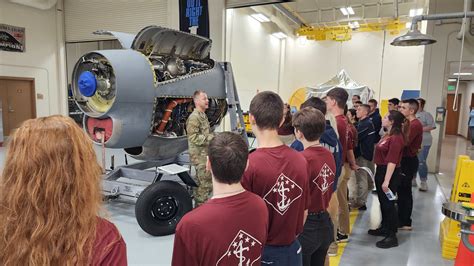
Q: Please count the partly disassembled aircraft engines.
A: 1